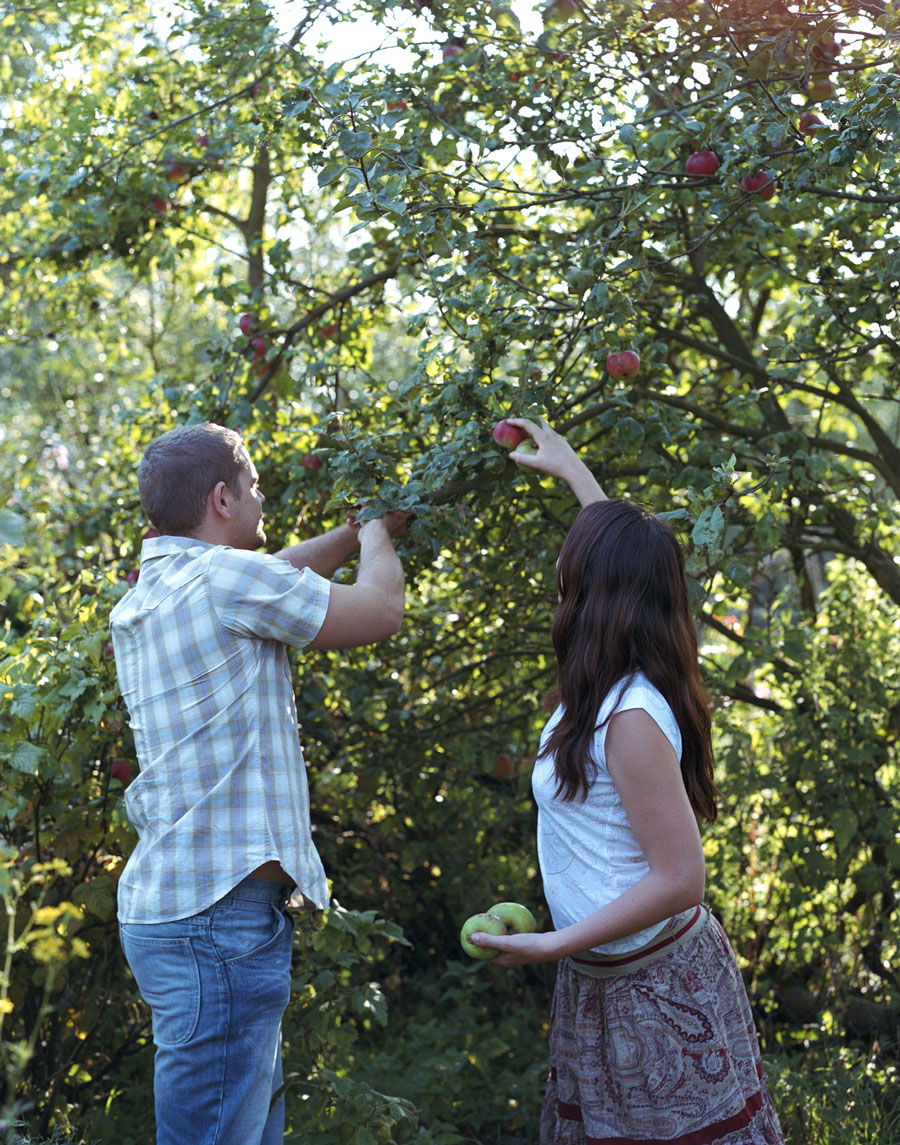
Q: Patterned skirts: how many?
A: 1